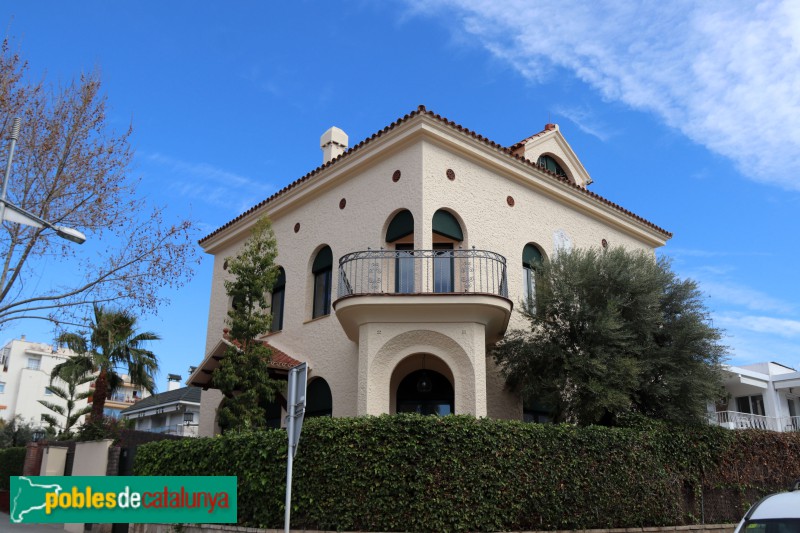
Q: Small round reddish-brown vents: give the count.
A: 7